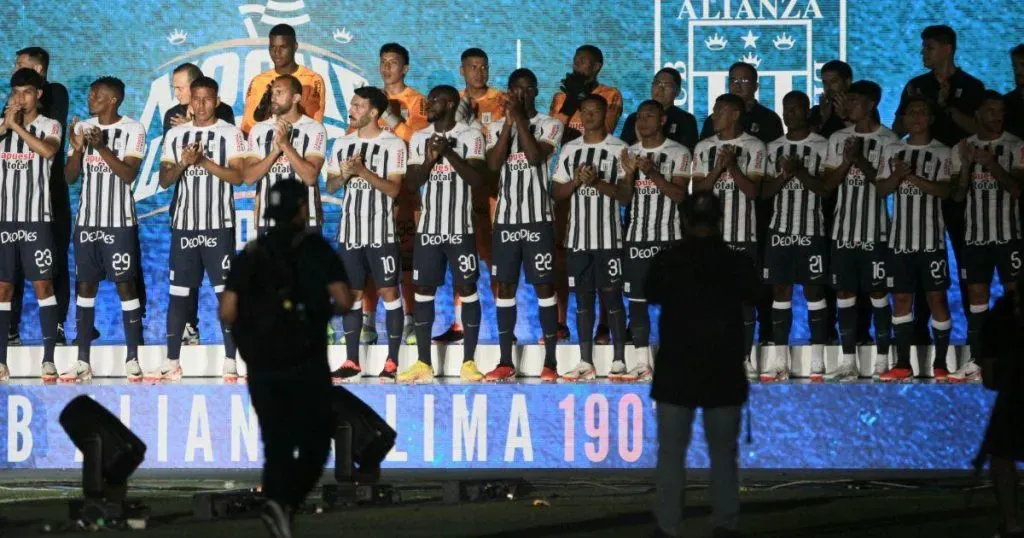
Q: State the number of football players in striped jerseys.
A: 14